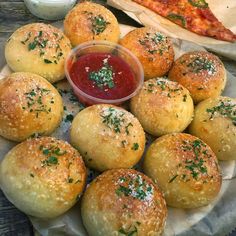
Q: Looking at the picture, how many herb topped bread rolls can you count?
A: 11